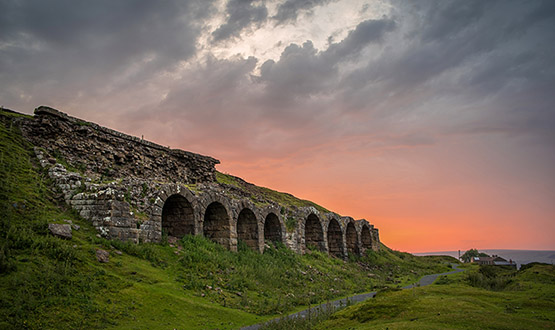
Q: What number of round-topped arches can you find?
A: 8